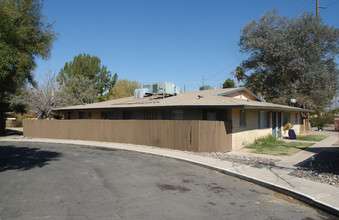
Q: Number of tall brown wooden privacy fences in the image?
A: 1